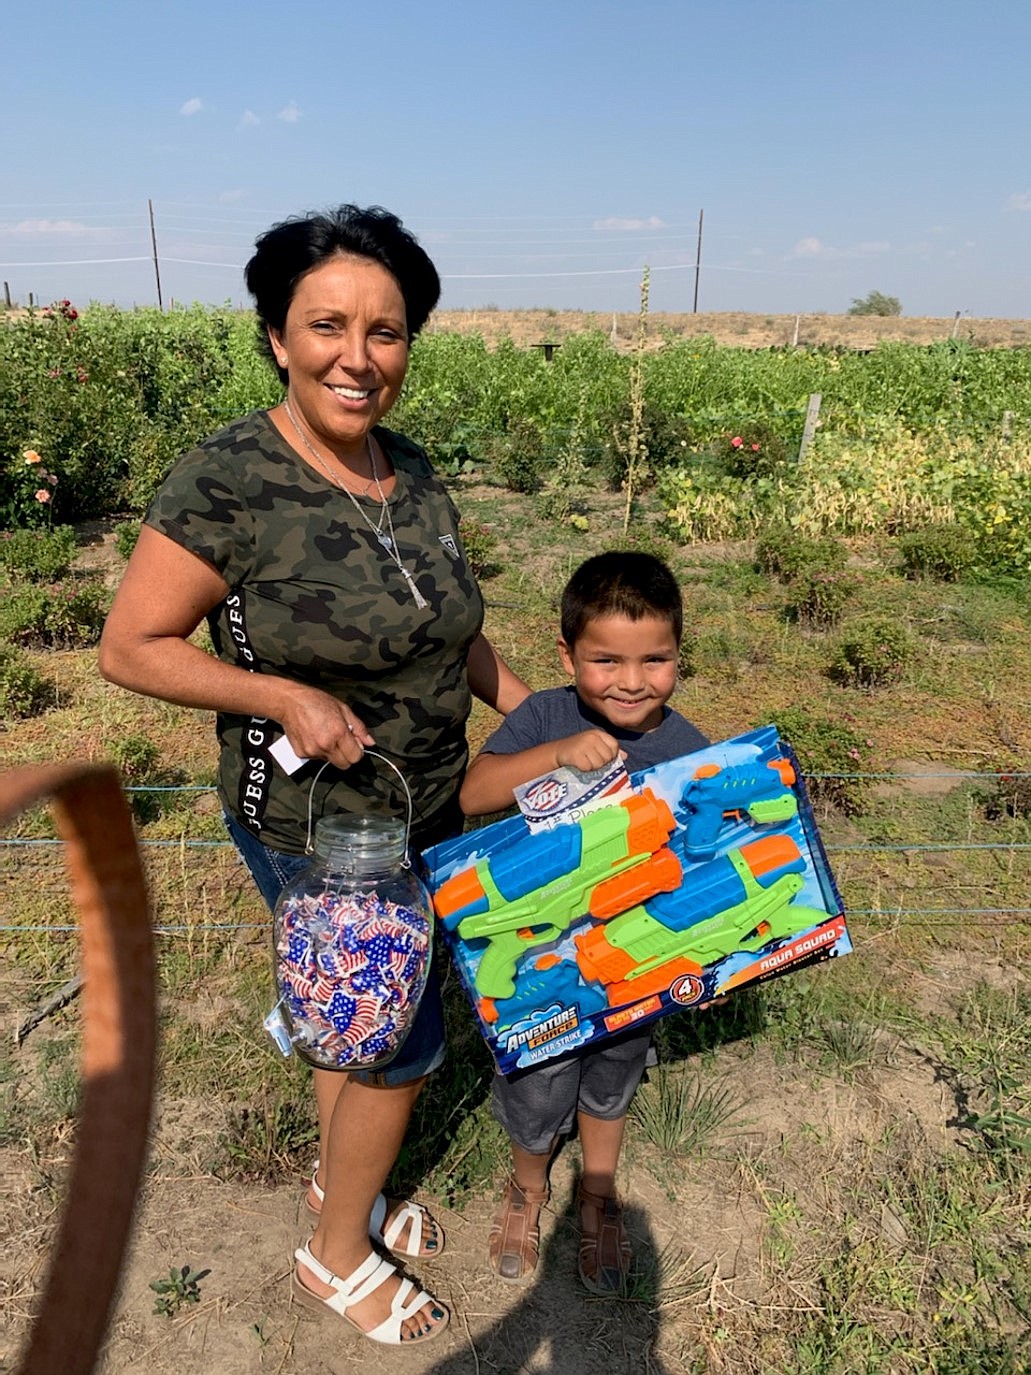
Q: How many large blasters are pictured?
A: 2